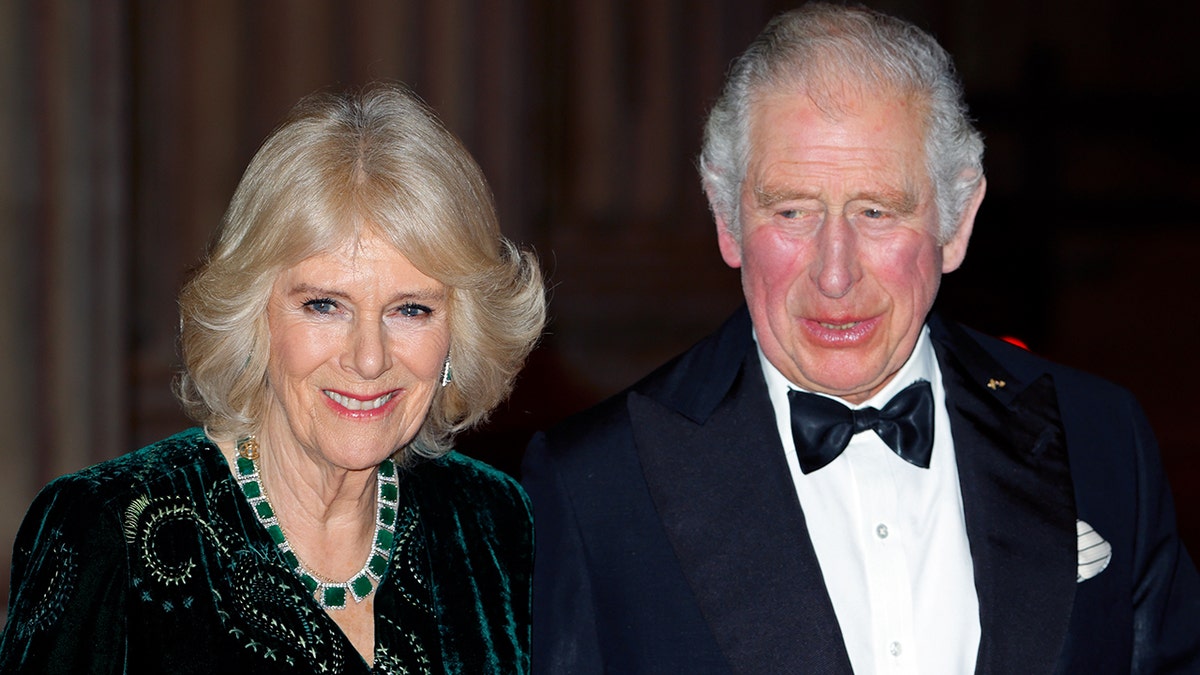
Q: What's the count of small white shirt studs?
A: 2